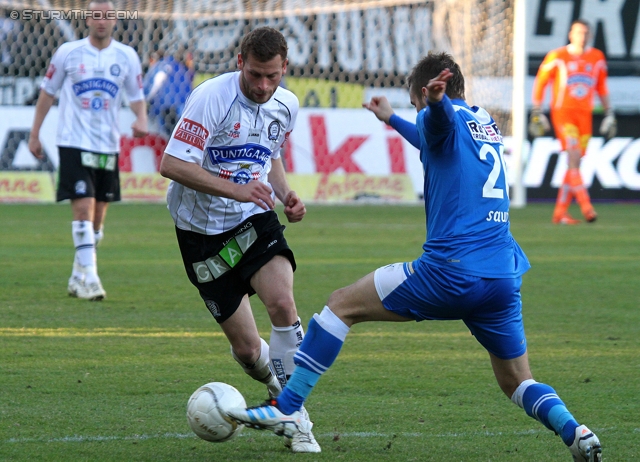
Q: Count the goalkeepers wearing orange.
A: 1